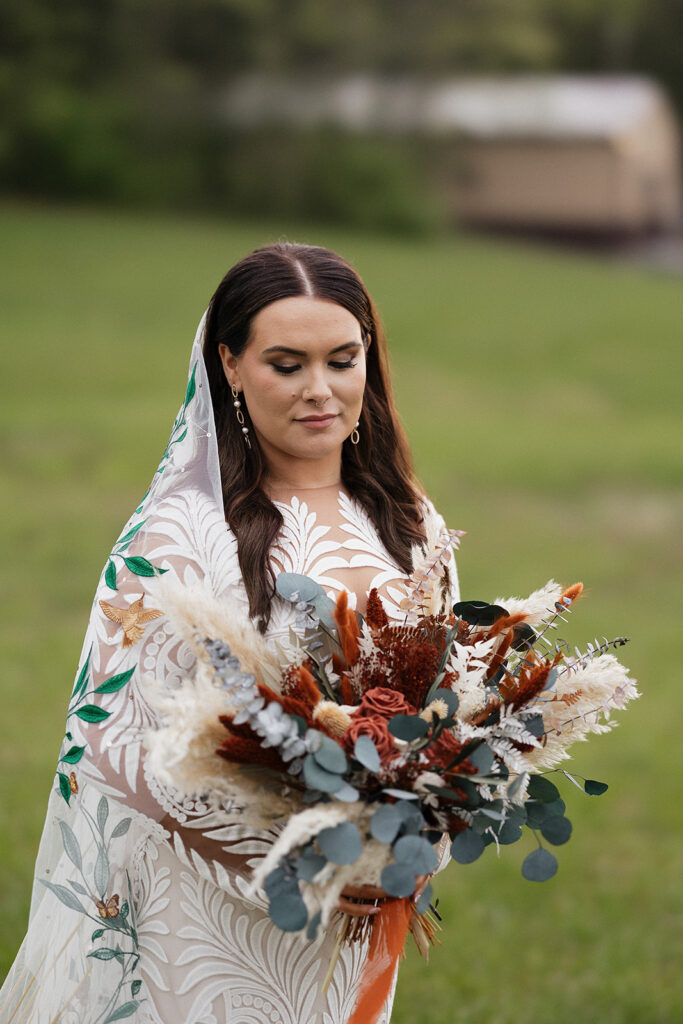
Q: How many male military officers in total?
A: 0